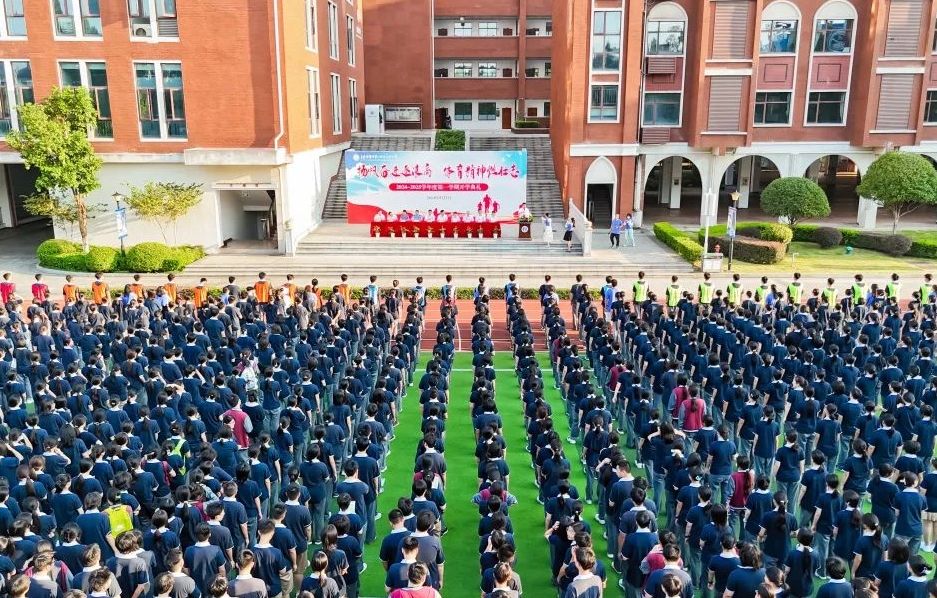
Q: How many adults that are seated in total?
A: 10